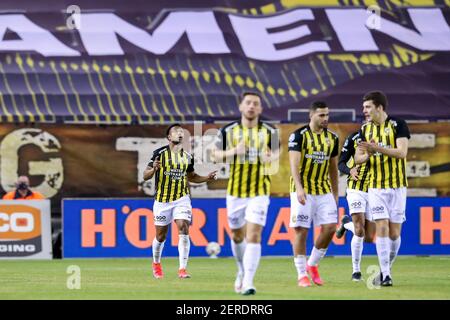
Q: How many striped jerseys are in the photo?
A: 5